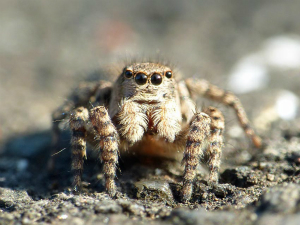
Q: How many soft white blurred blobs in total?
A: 3